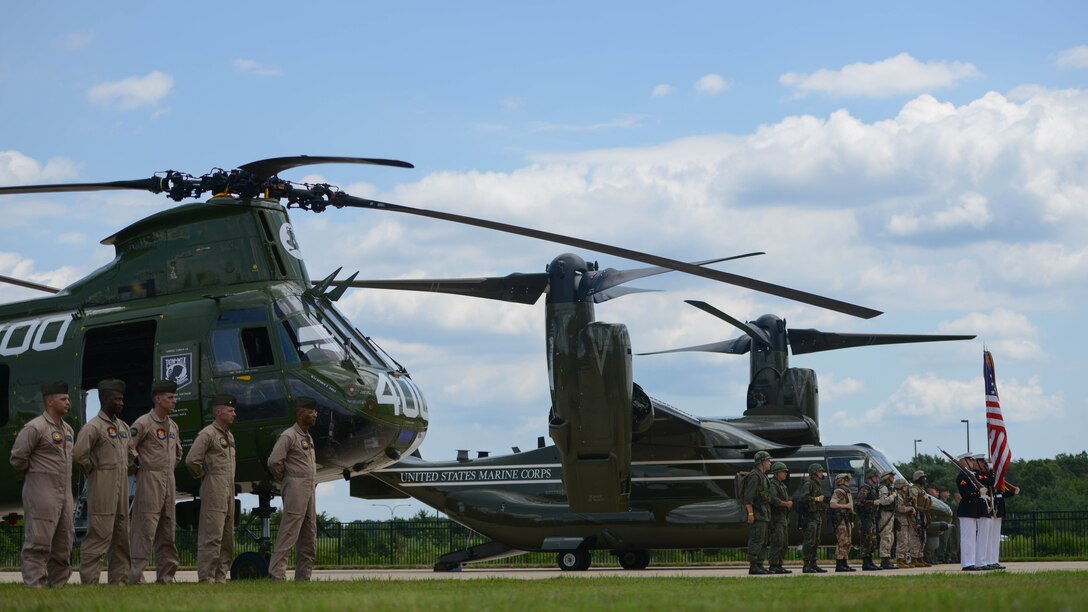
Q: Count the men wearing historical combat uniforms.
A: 8